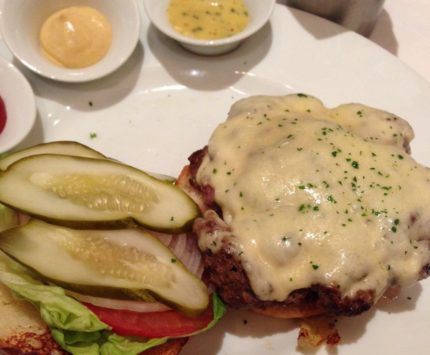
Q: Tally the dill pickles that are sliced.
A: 3